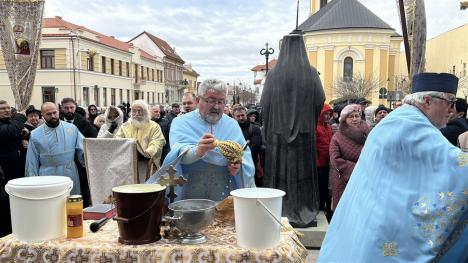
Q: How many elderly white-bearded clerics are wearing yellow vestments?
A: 1